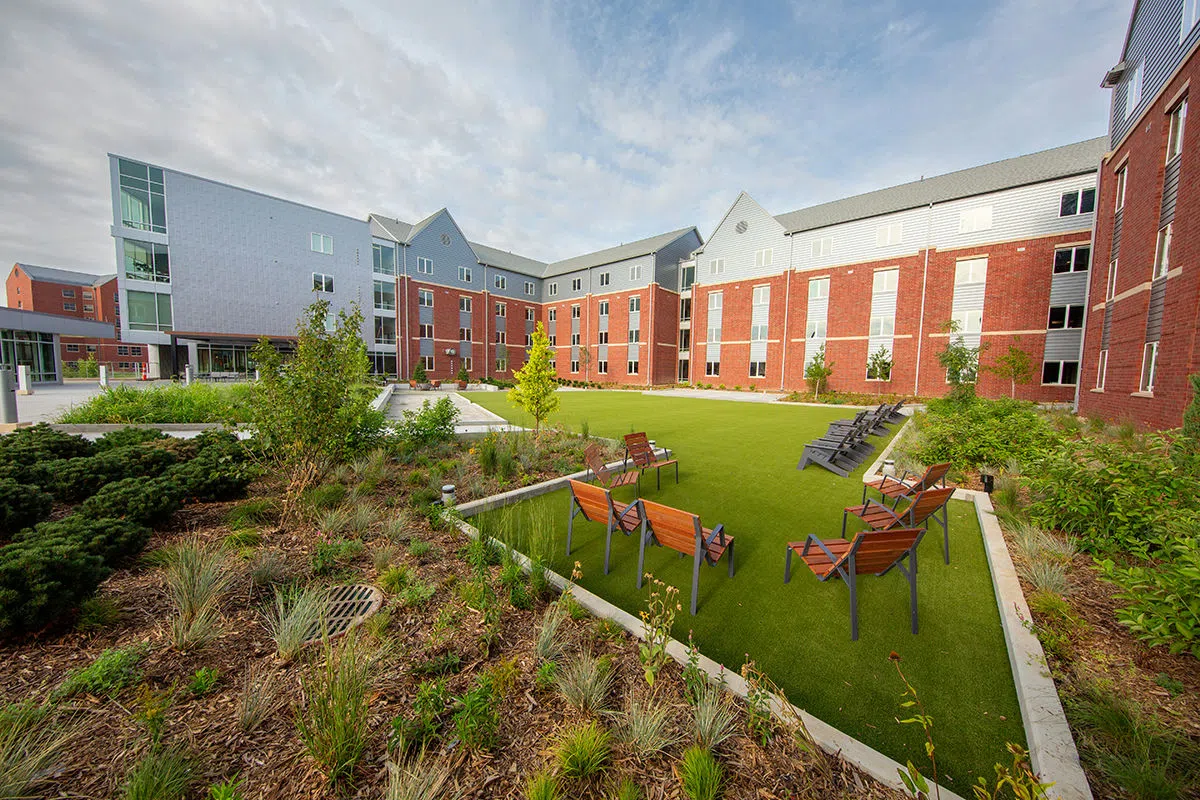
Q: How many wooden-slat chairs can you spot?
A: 7